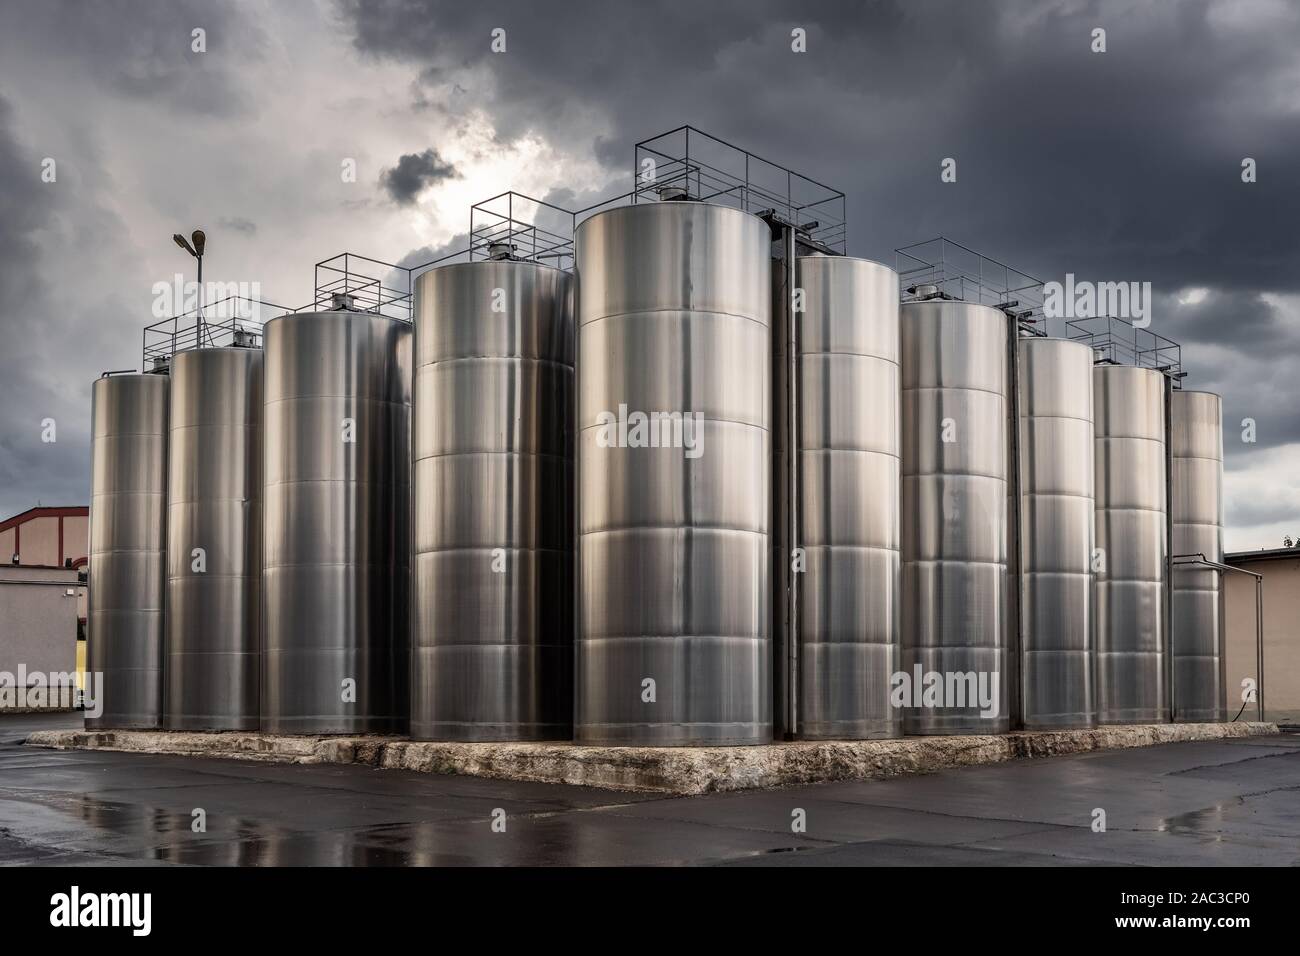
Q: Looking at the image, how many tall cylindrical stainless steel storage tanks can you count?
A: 10